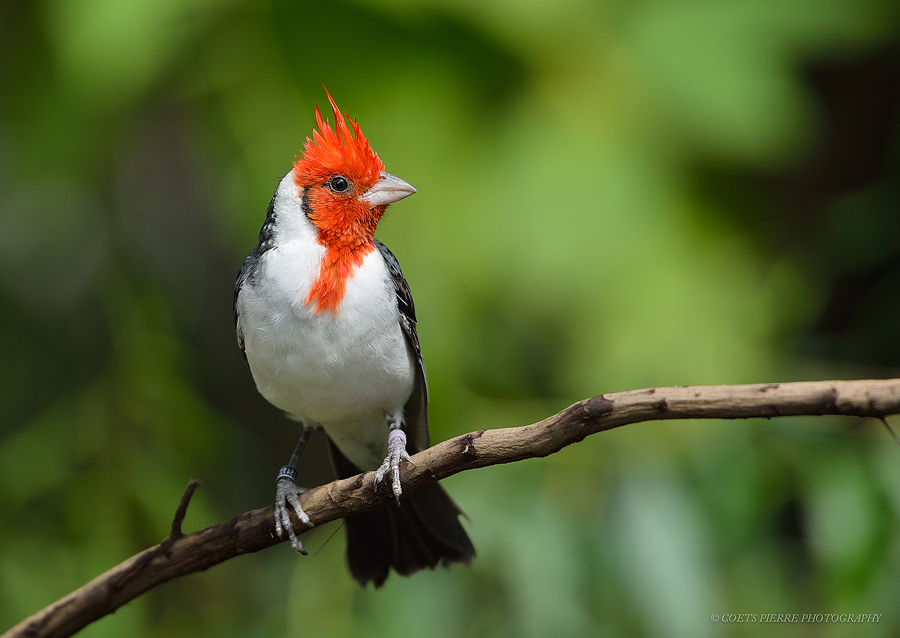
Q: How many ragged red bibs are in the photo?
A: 1